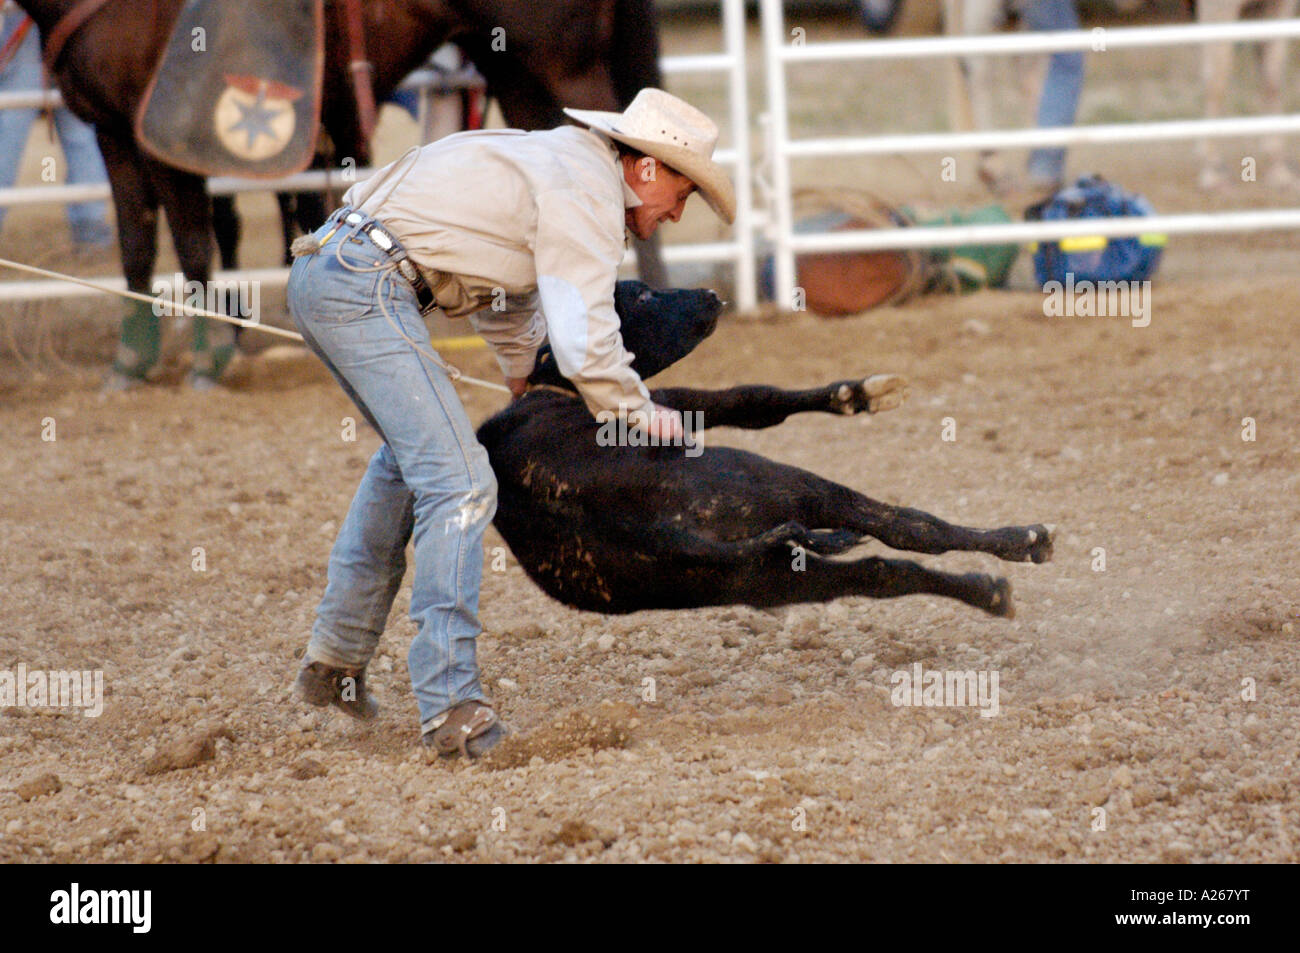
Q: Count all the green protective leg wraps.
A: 2